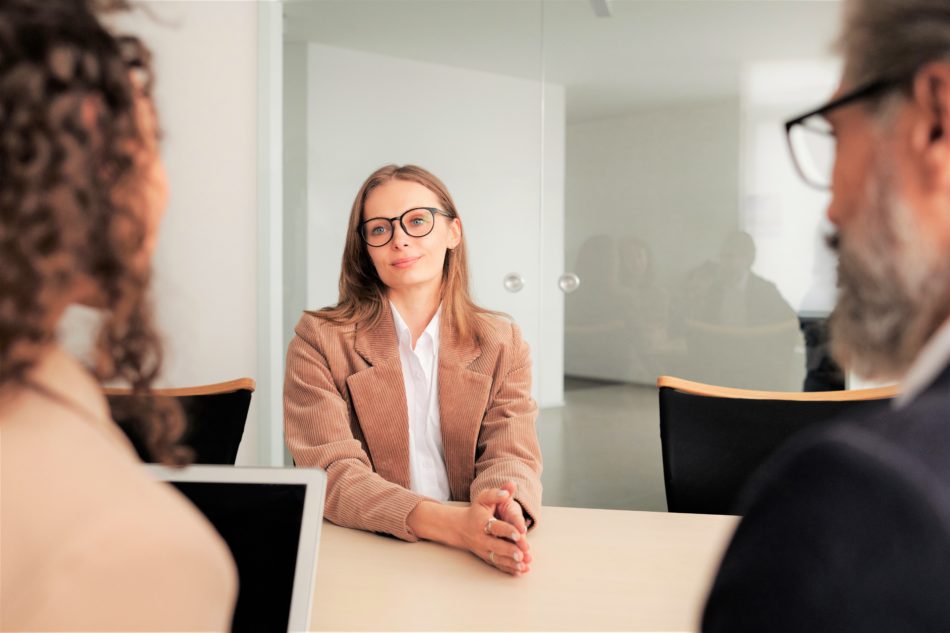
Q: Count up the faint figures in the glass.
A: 3